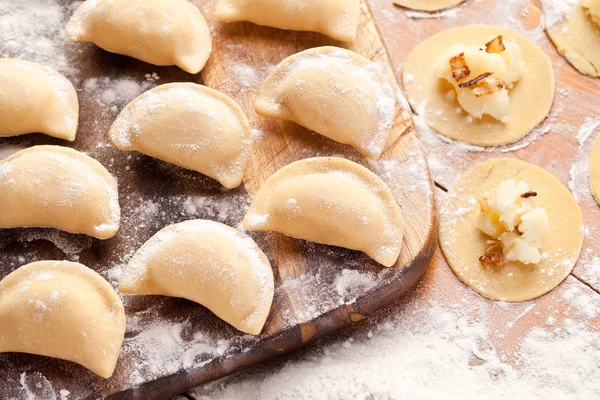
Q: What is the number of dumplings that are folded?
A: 9